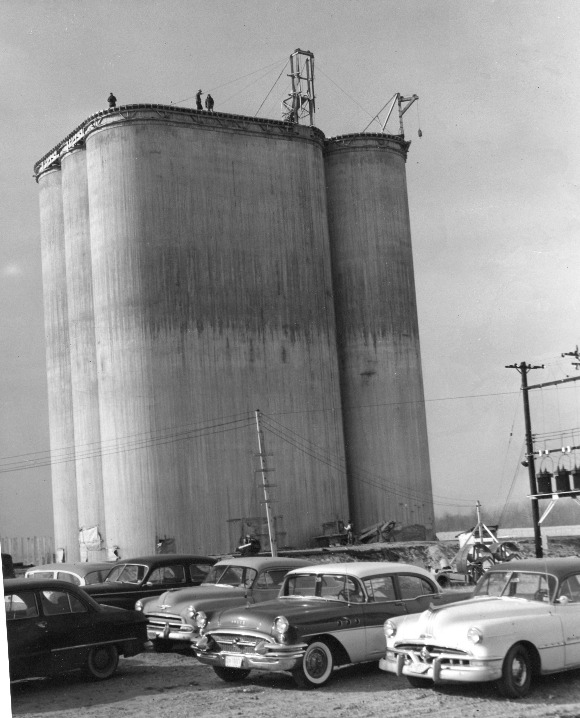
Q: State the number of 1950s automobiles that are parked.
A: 6